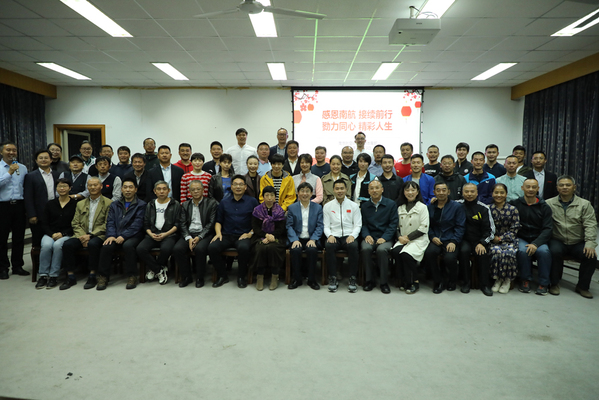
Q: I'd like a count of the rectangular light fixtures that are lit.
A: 9